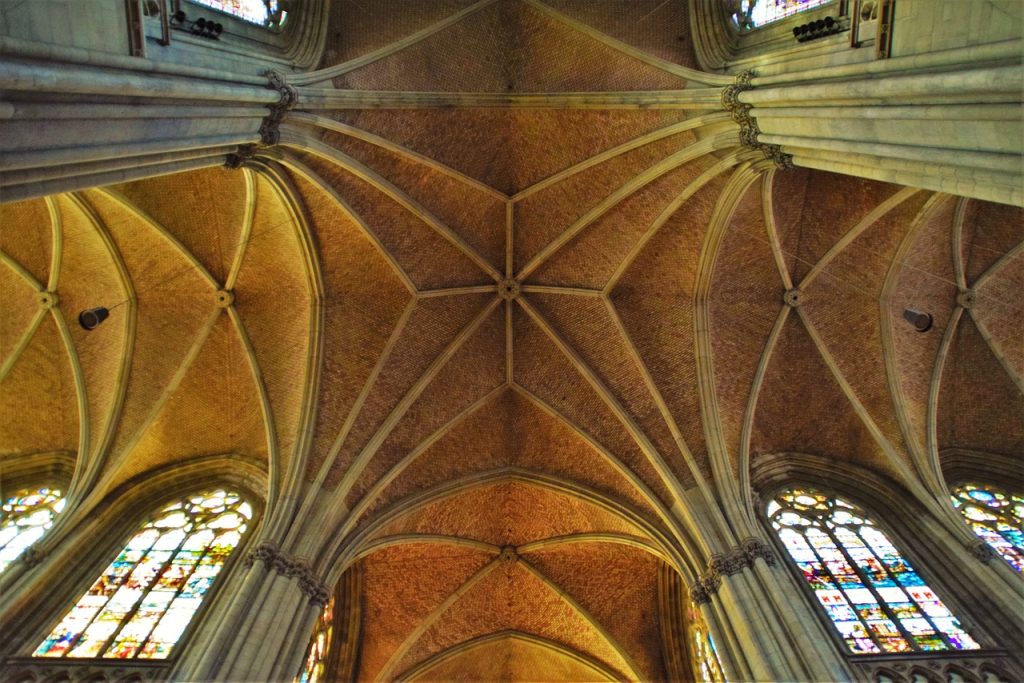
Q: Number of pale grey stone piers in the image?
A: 4